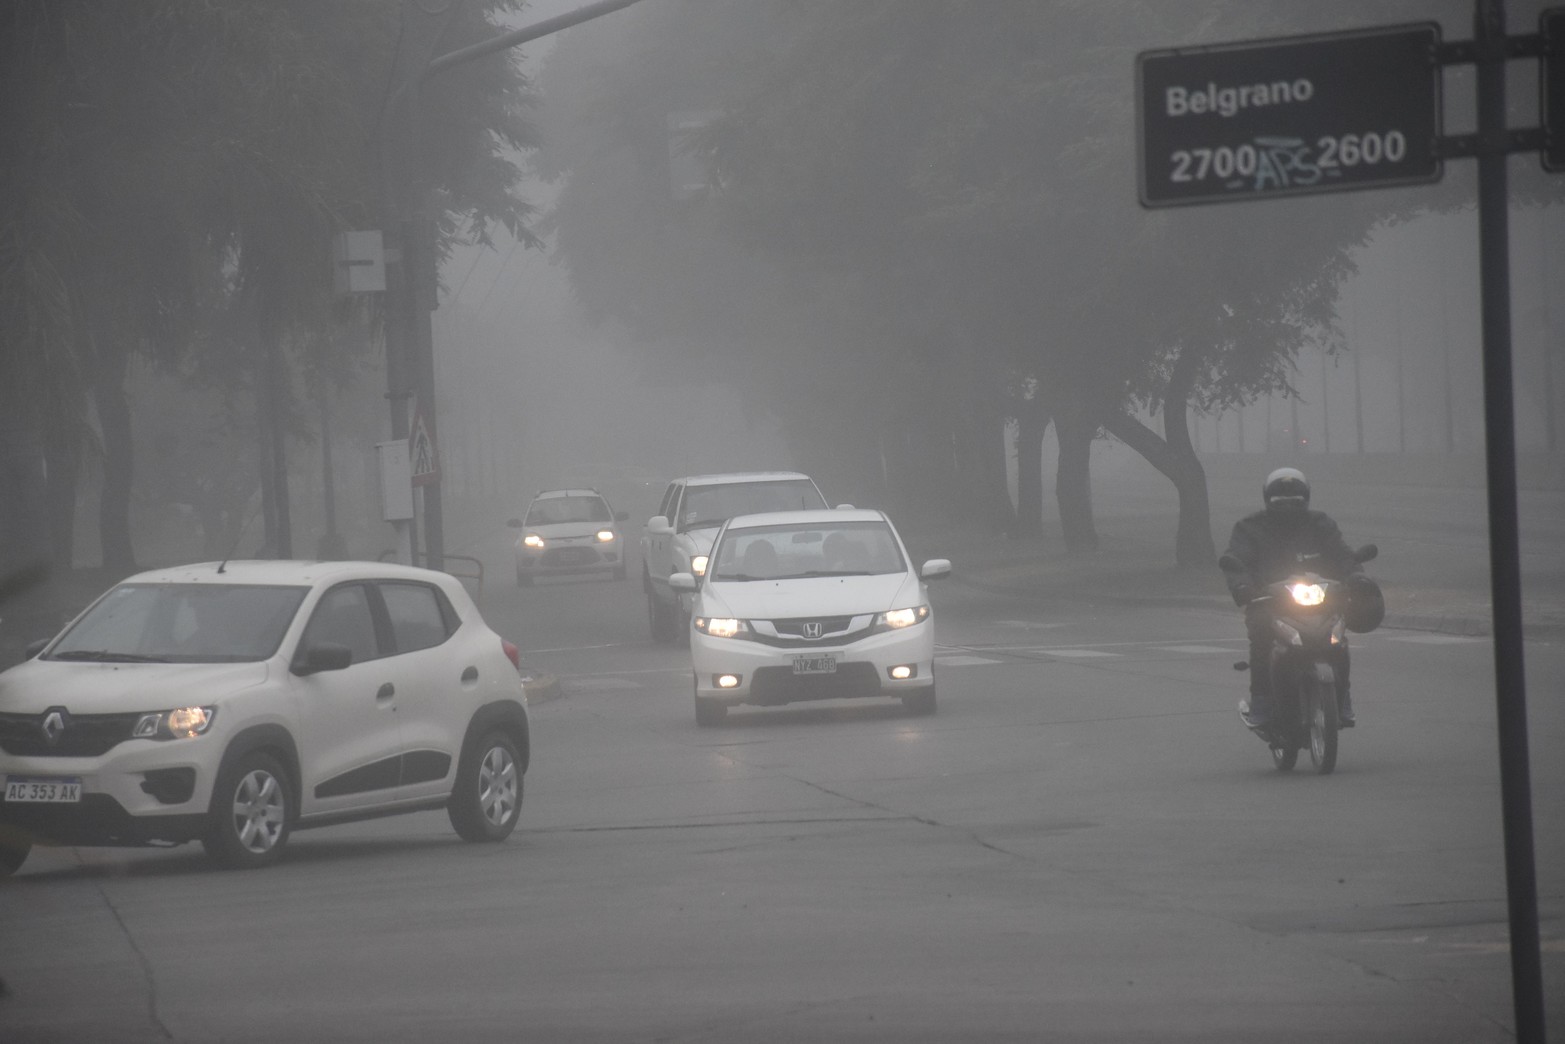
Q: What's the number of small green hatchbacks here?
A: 0